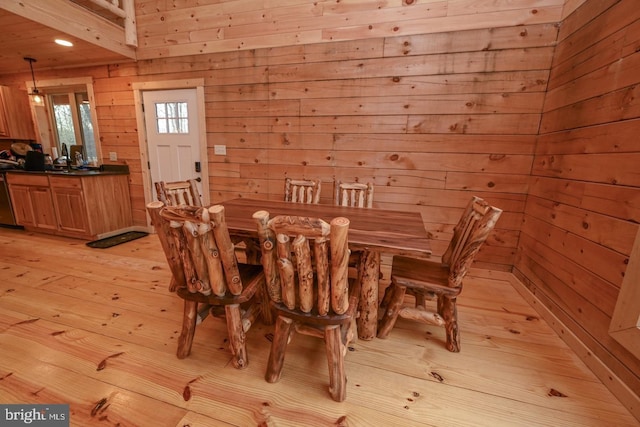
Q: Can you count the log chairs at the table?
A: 6